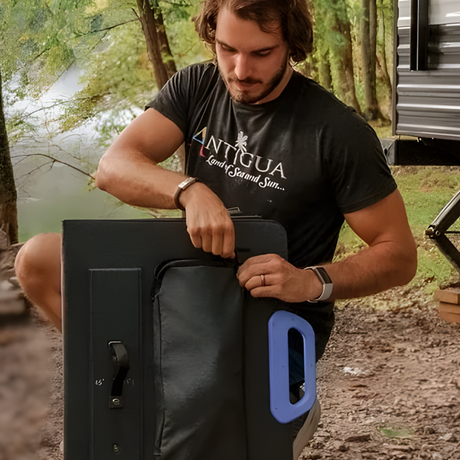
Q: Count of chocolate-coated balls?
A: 0